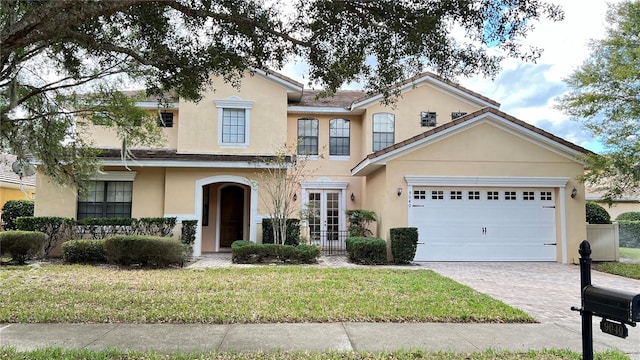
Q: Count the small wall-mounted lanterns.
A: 4